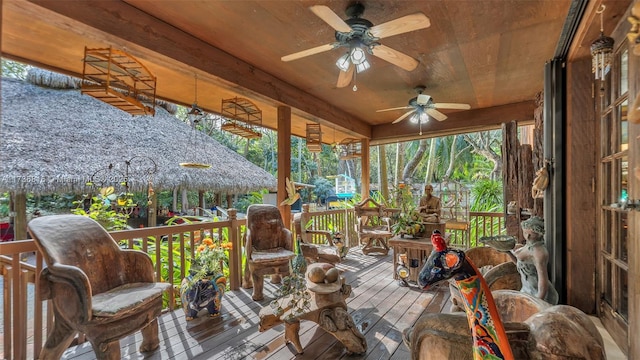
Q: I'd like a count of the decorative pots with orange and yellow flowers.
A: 1